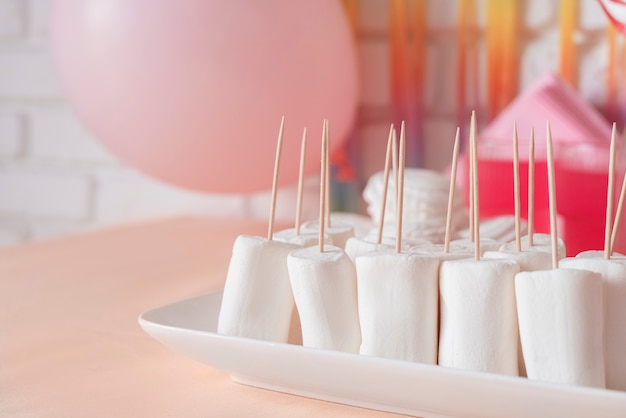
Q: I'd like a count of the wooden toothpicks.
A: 15